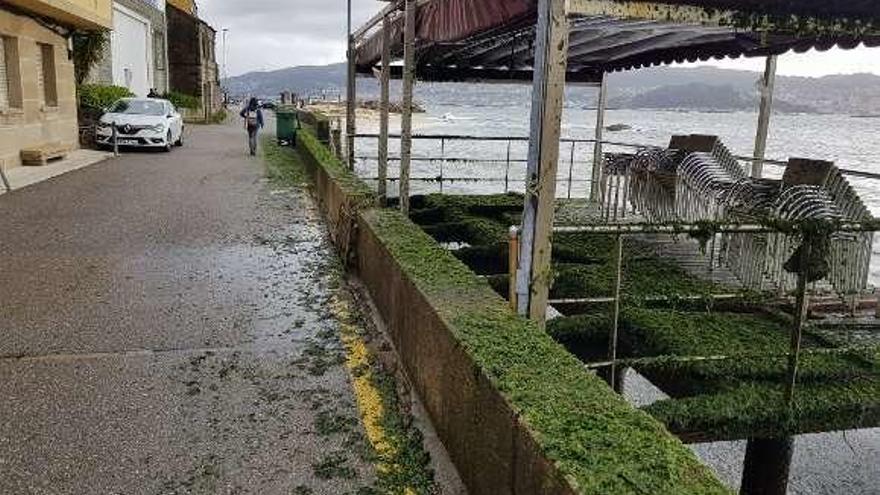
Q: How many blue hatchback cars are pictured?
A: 0